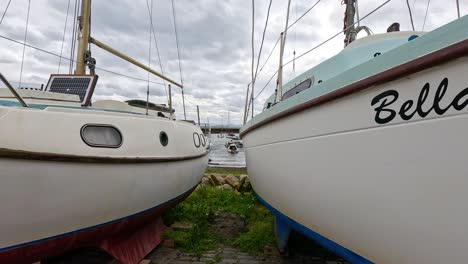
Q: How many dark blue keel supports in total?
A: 1